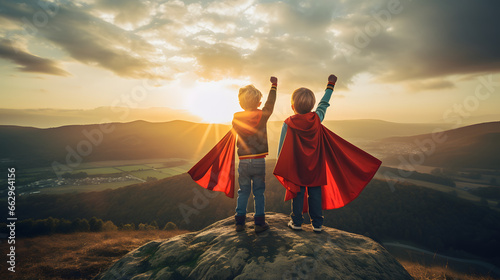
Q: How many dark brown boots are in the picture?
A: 2